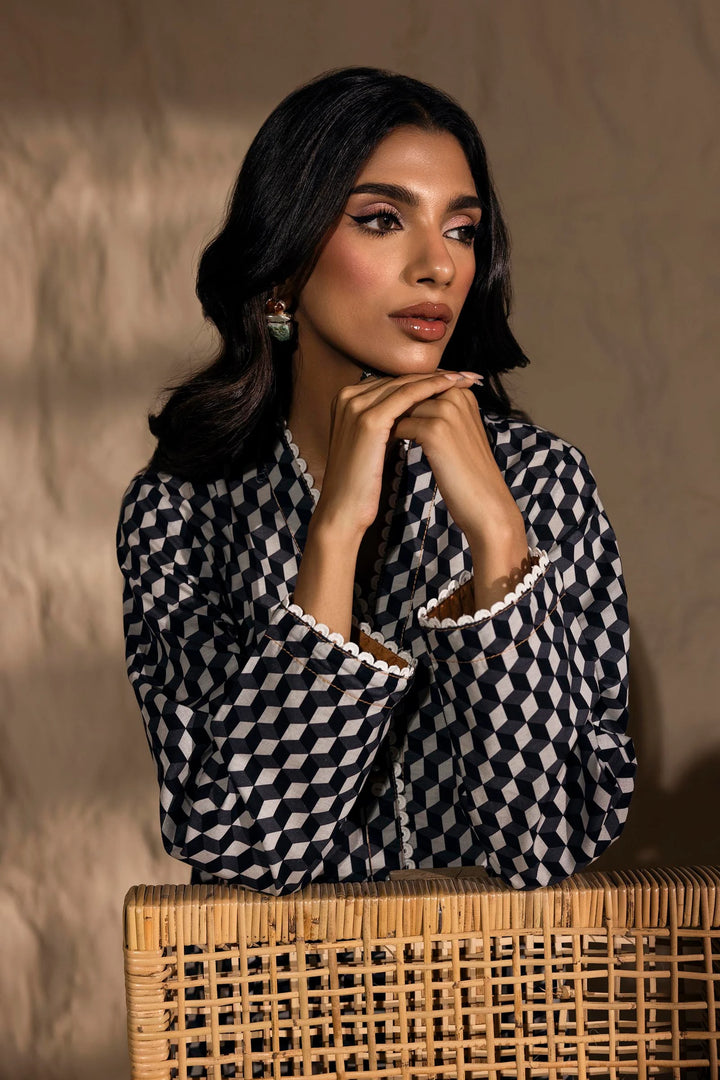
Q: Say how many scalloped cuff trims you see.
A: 2